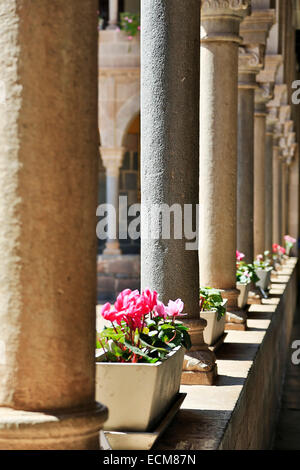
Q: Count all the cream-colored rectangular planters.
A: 4